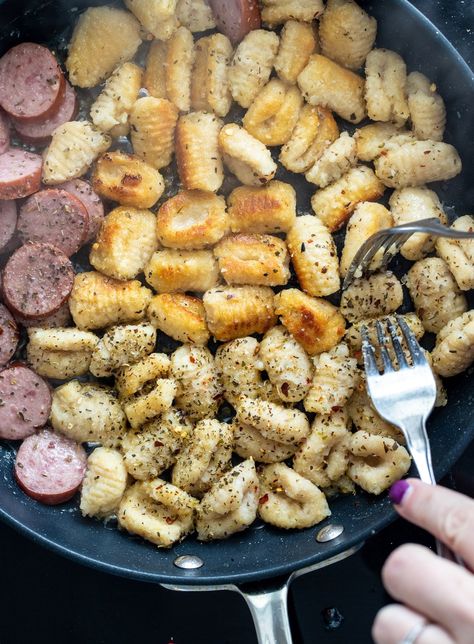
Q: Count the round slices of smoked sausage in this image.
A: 13